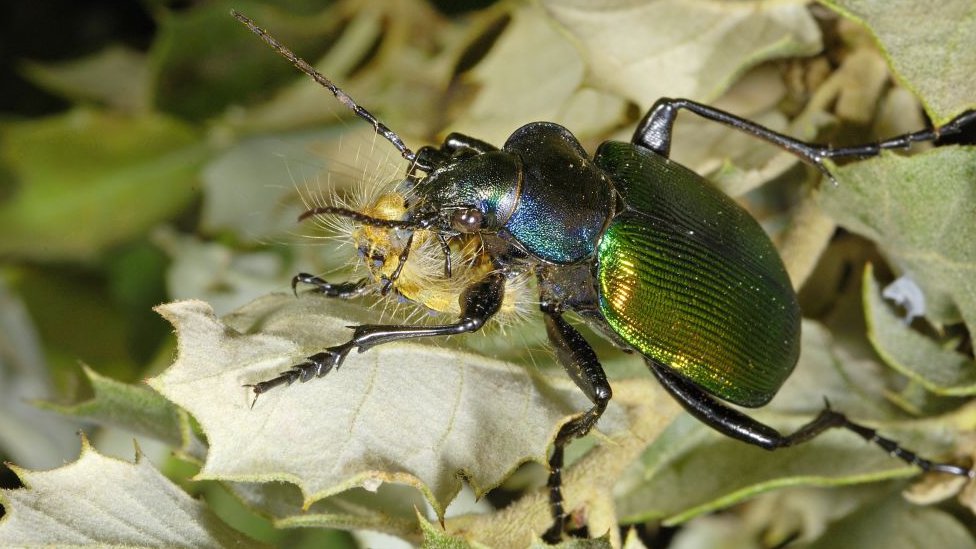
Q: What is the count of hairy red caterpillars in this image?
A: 0